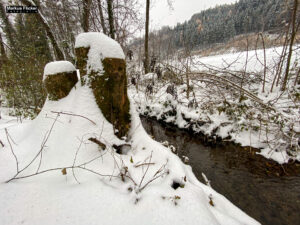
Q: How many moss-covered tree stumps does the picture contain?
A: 2